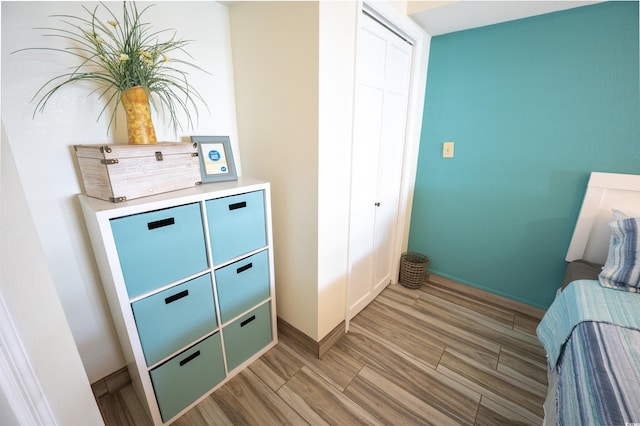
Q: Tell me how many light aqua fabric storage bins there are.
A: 6